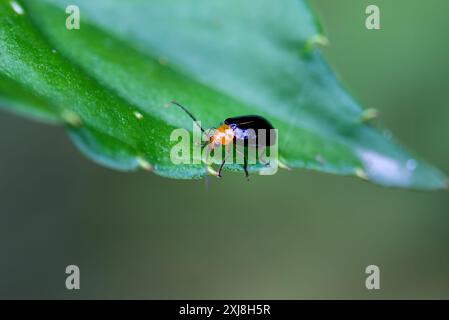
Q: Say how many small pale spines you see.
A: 7